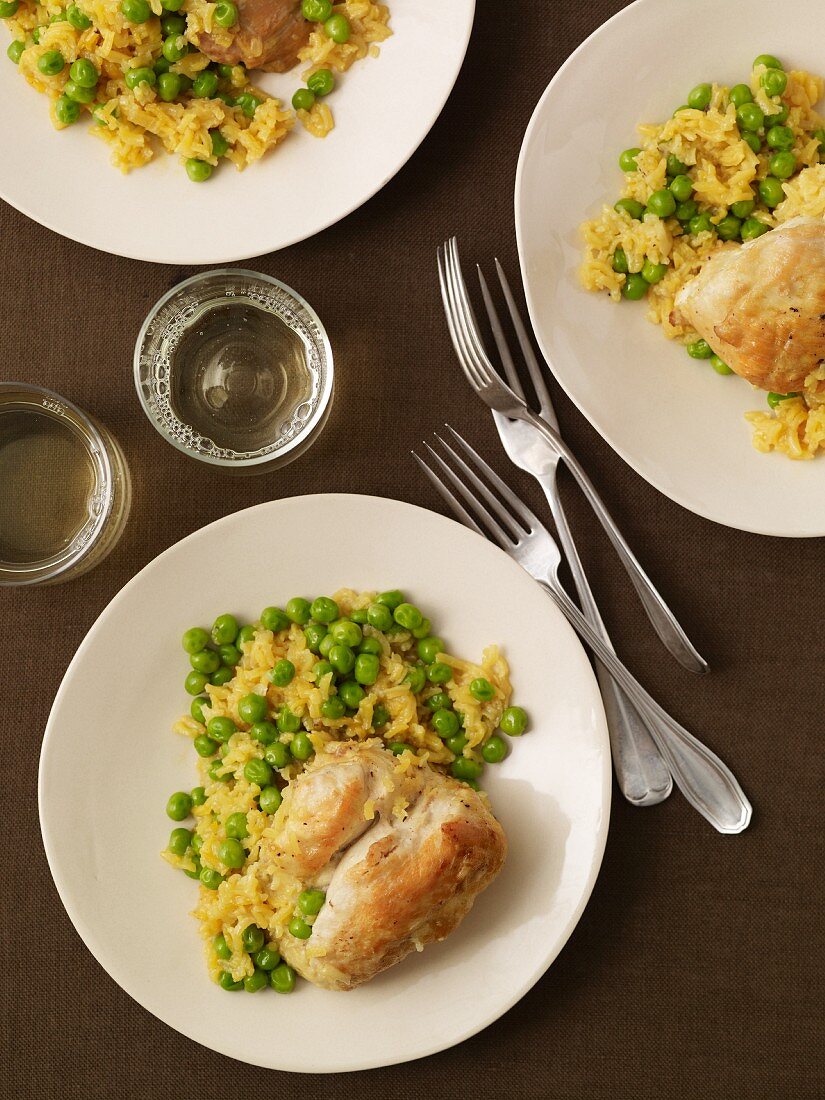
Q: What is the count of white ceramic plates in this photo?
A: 3